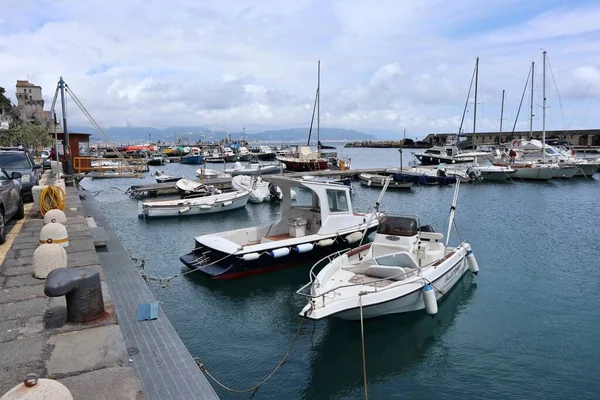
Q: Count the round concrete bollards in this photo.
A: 4